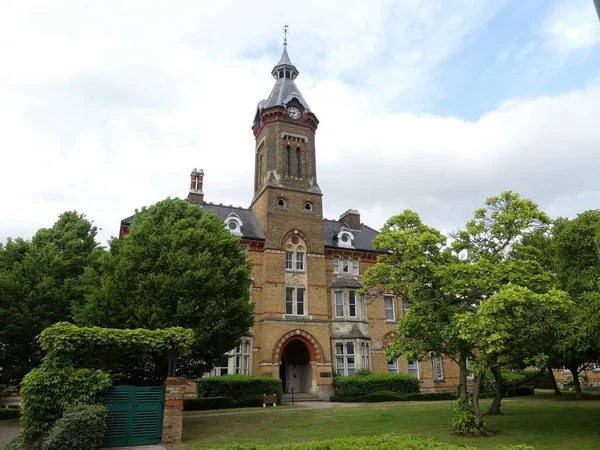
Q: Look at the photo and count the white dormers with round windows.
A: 2